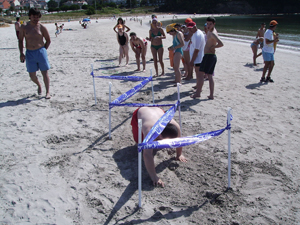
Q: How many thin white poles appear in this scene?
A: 6